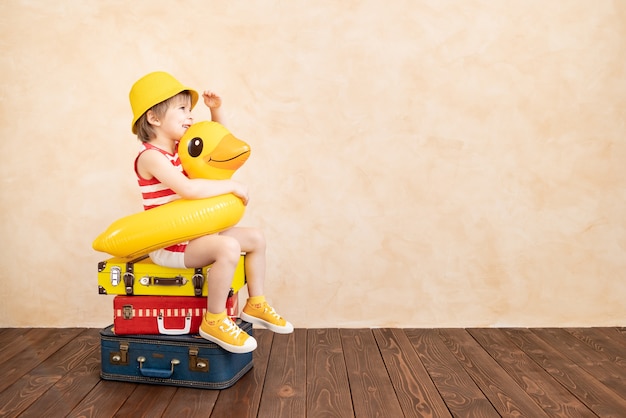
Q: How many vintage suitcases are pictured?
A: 3